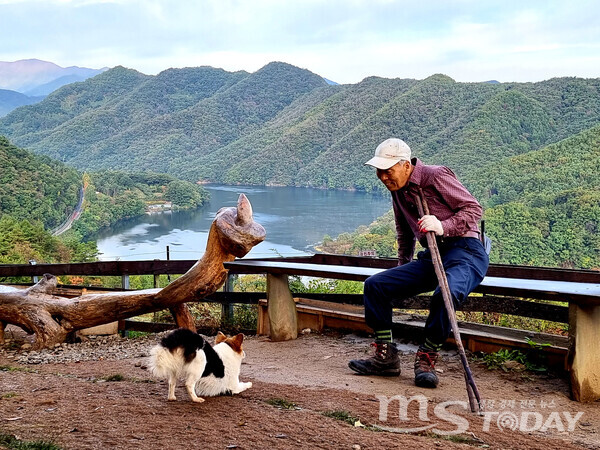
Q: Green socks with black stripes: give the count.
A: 2